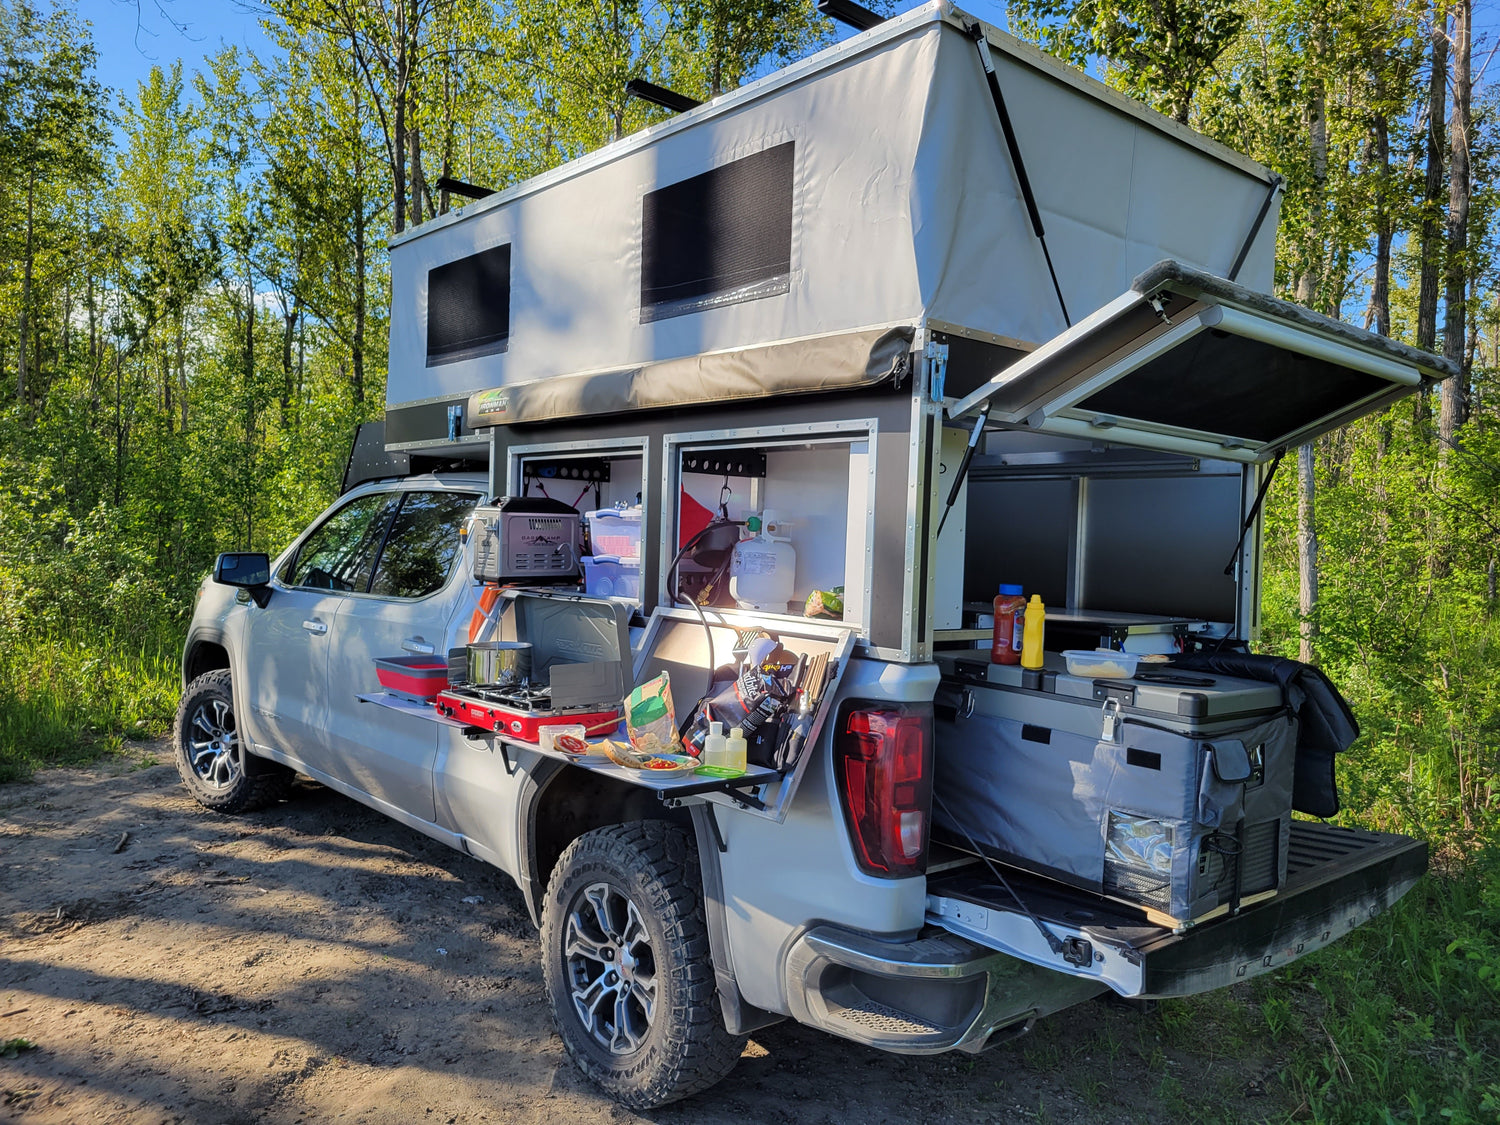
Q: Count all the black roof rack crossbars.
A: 3